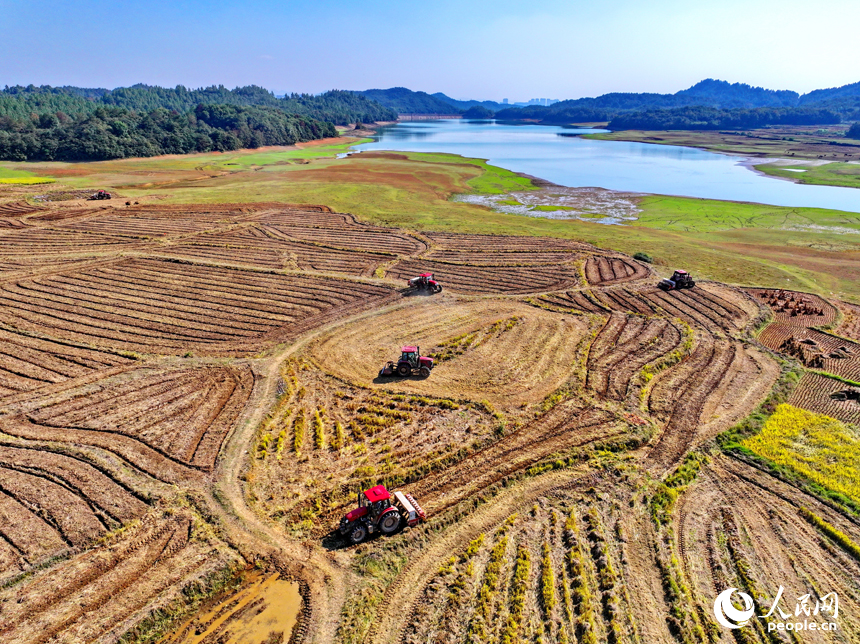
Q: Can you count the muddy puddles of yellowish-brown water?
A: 1